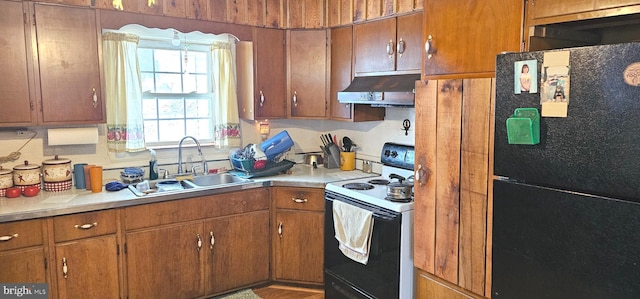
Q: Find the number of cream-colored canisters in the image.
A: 3